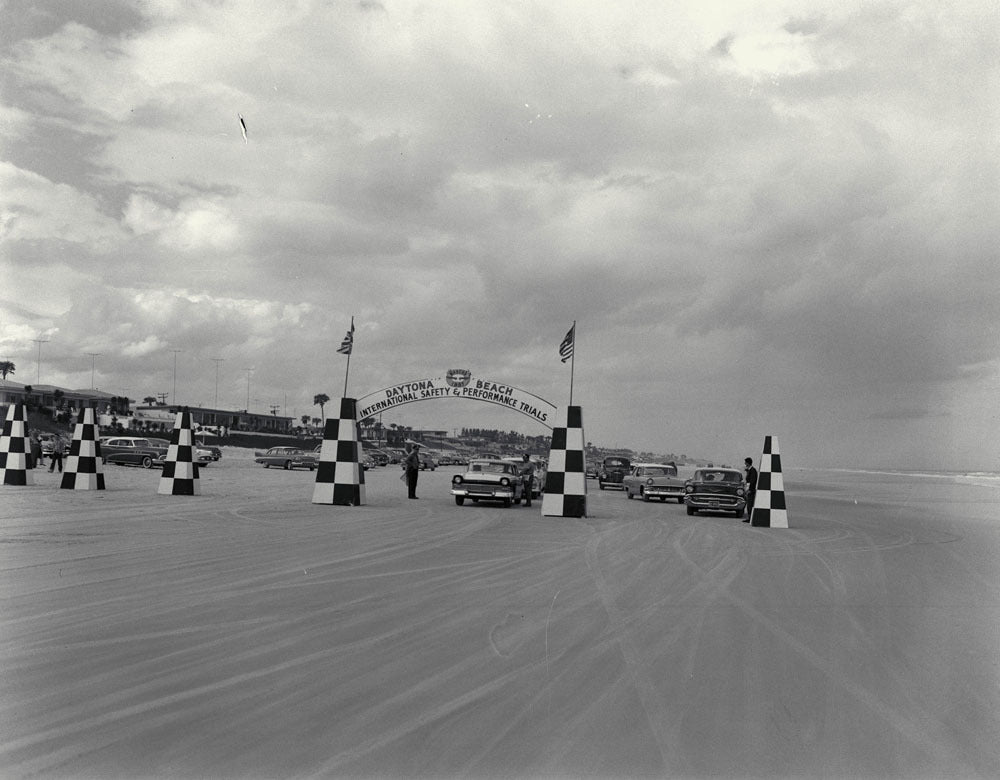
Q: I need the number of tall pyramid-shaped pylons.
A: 6